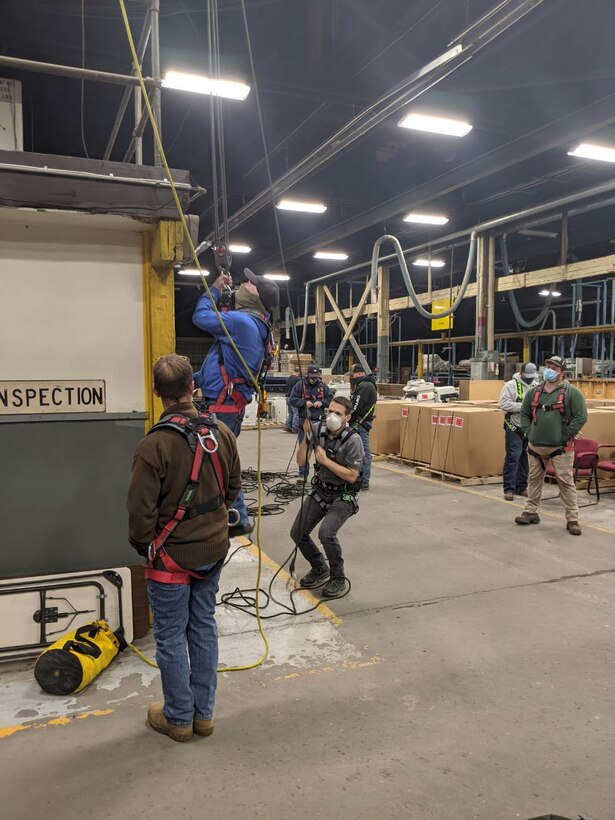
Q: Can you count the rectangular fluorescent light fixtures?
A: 11